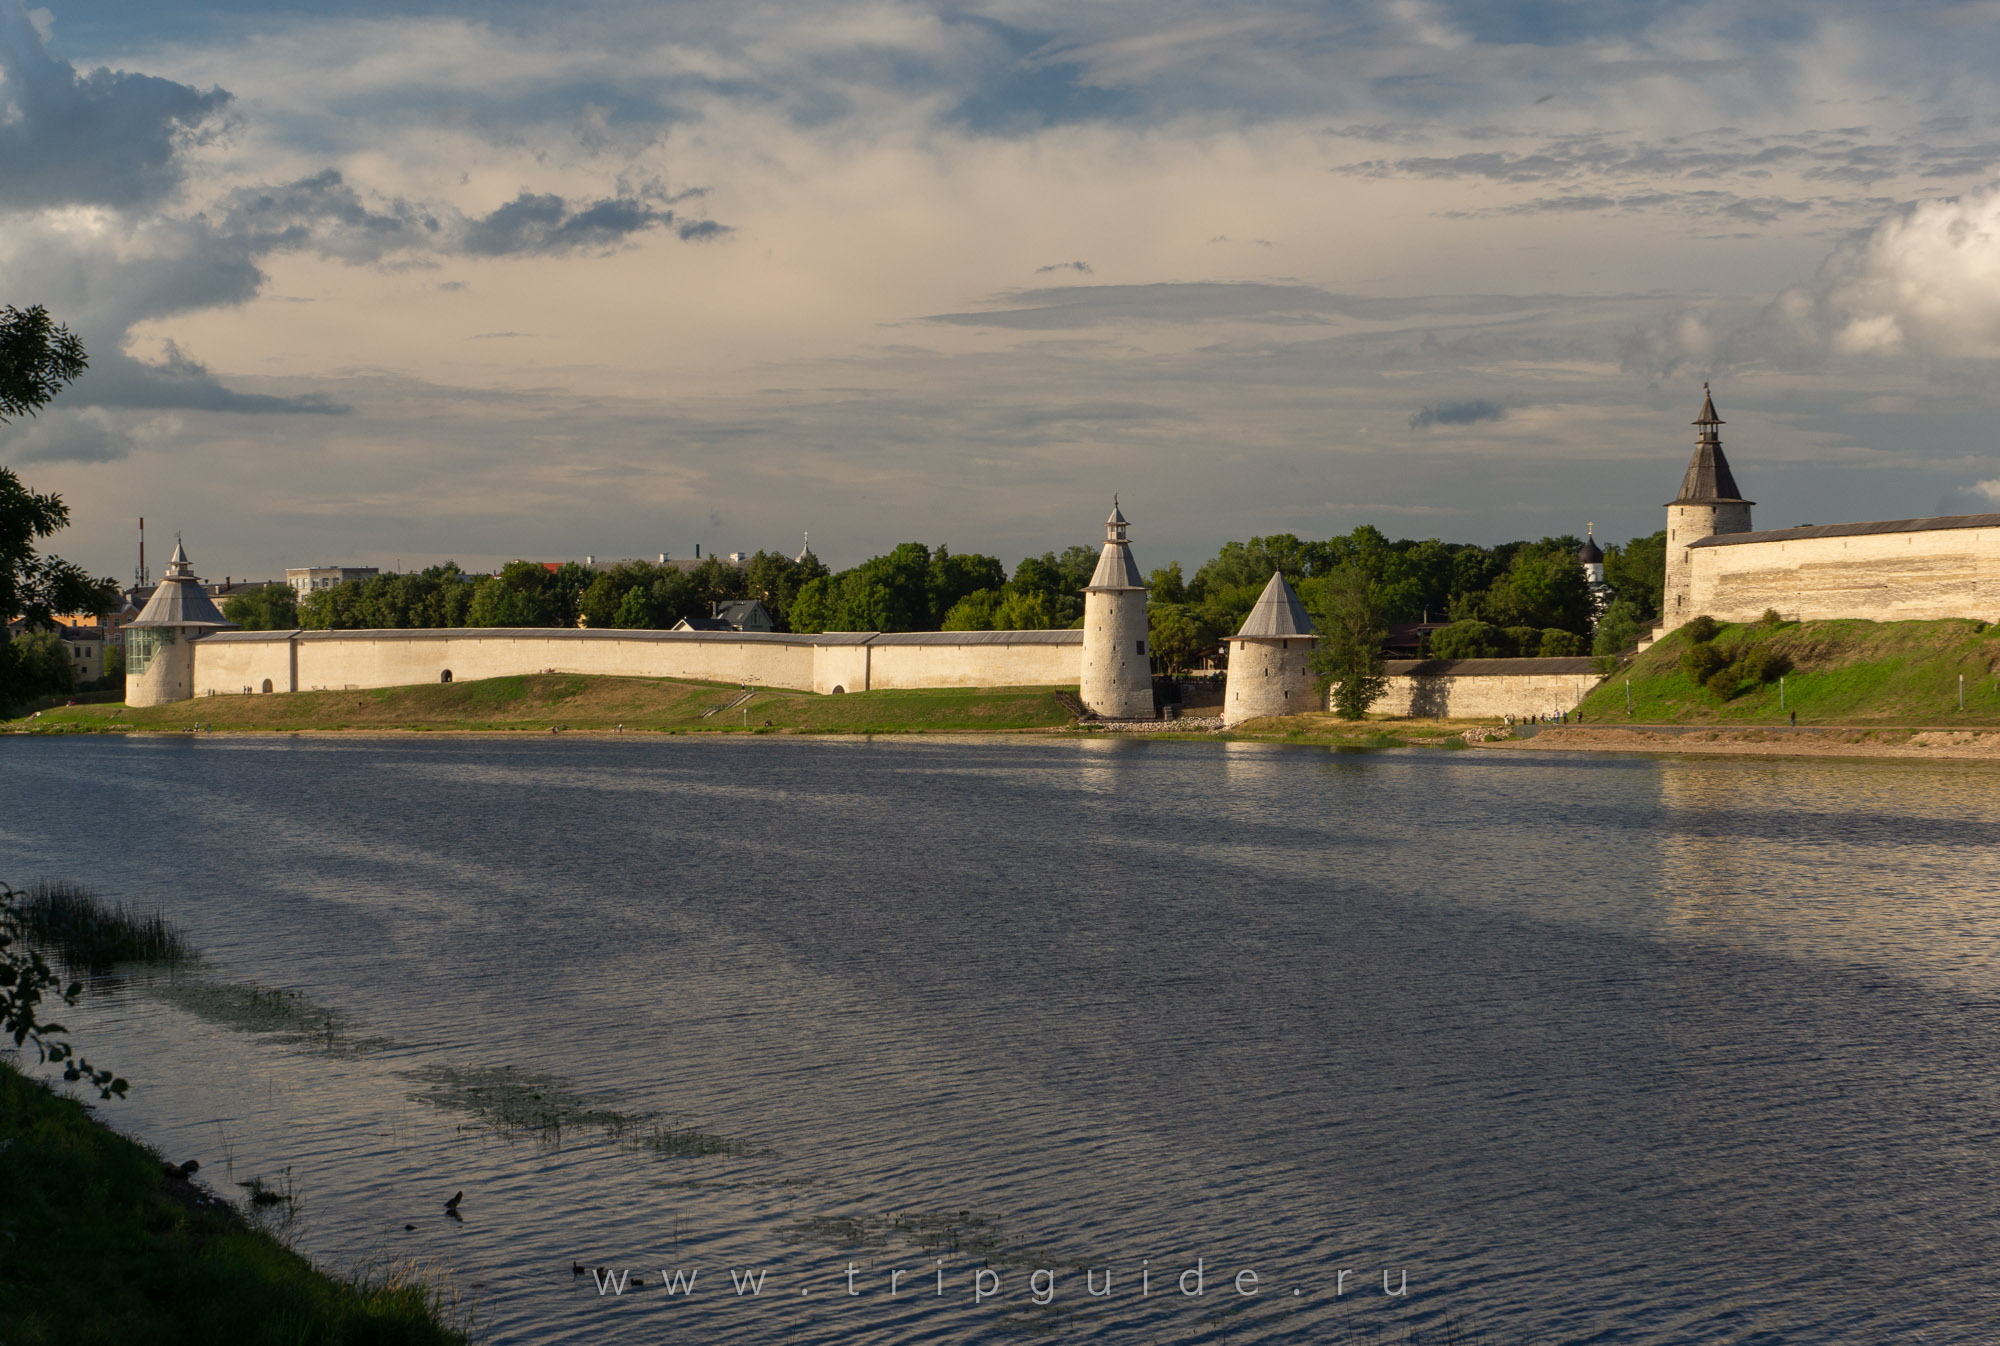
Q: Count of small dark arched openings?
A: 3